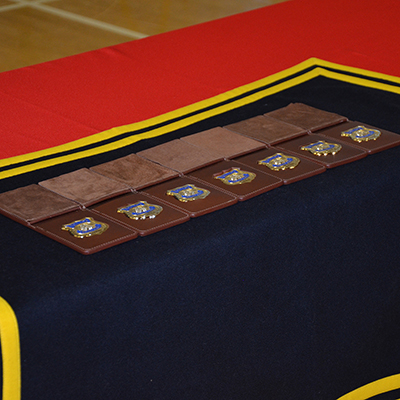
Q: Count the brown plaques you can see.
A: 7